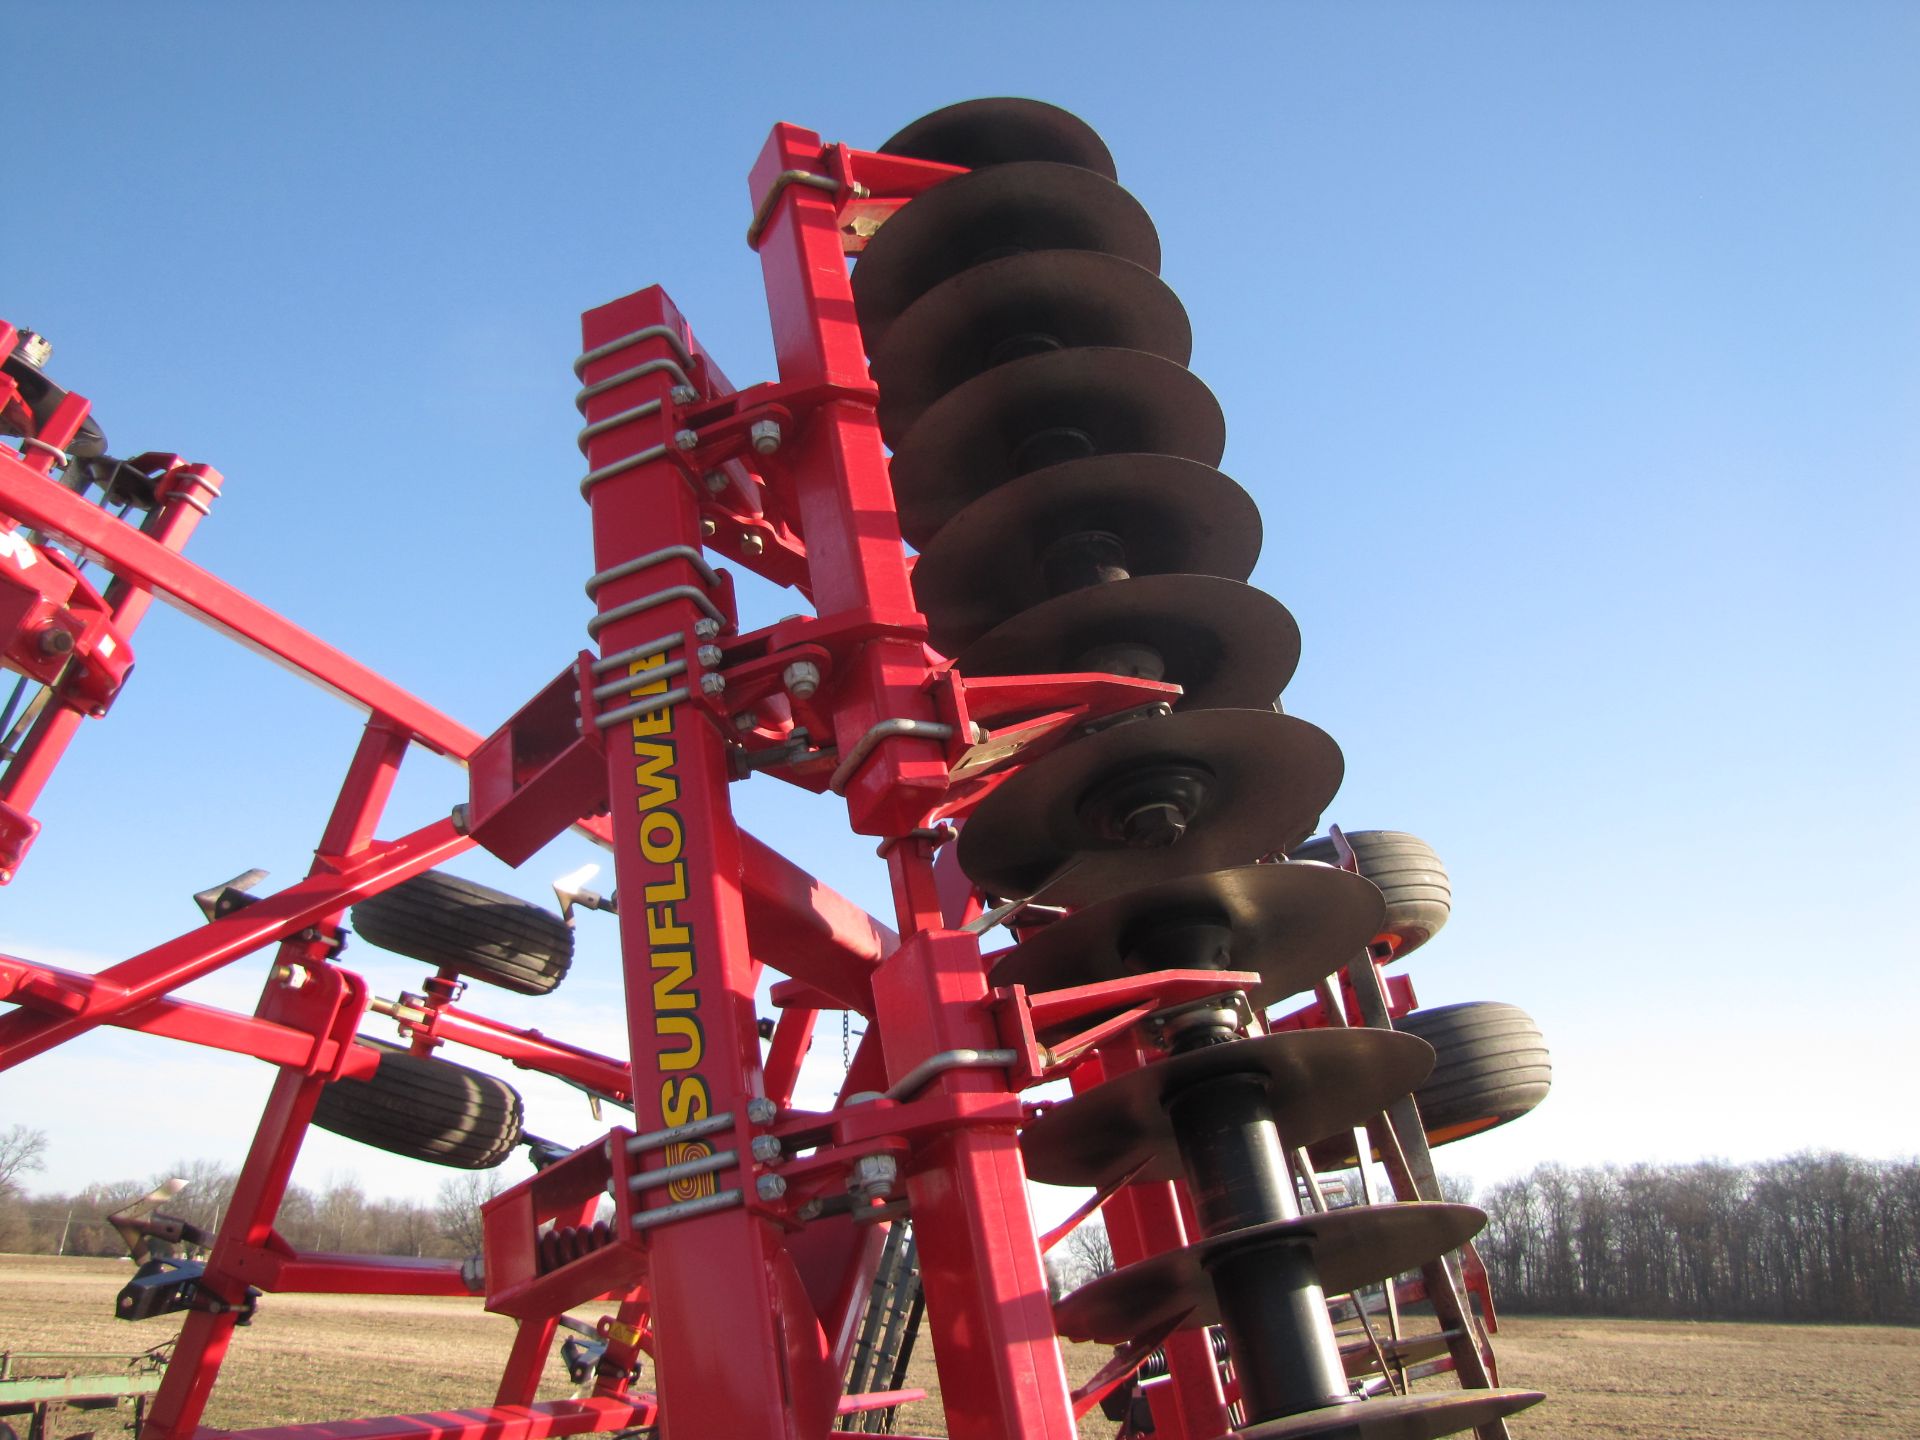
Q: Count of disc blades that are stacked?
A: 11